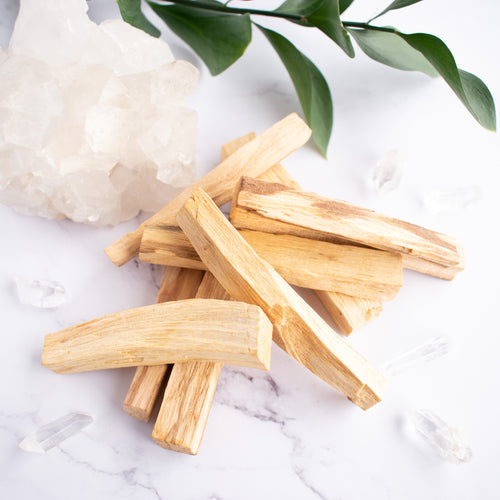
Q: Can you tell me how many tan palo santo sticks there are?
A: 8